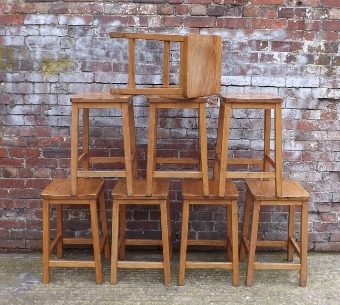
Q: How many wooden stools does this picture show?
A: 8